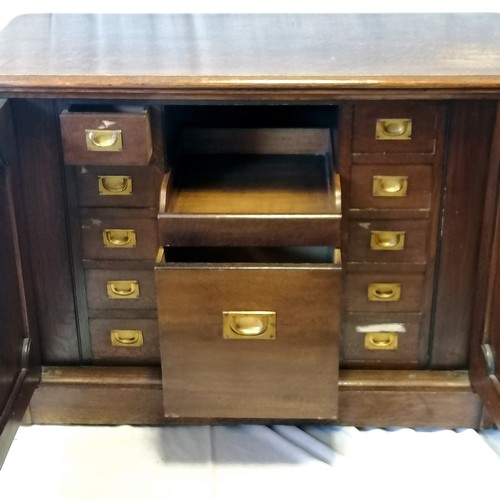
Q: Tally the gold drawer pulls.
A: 11